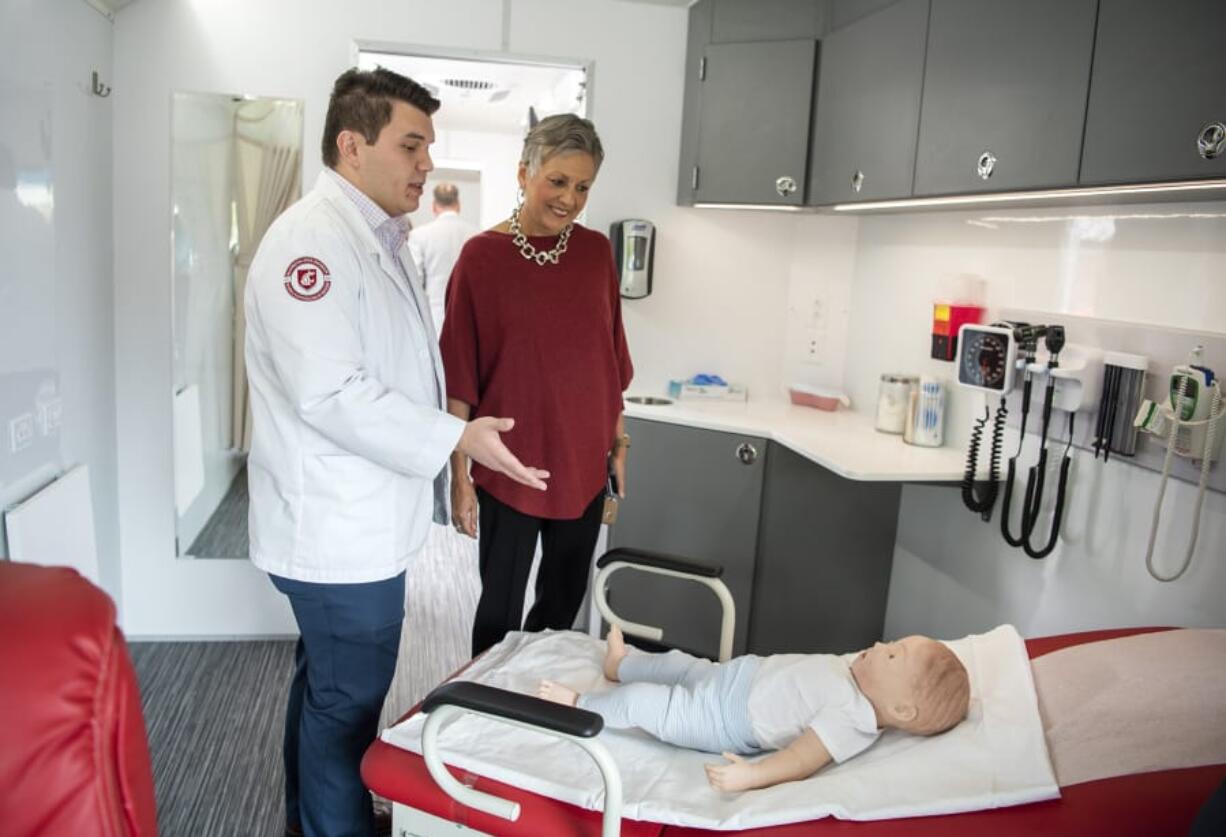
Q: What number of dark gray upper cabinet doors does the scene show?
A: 4